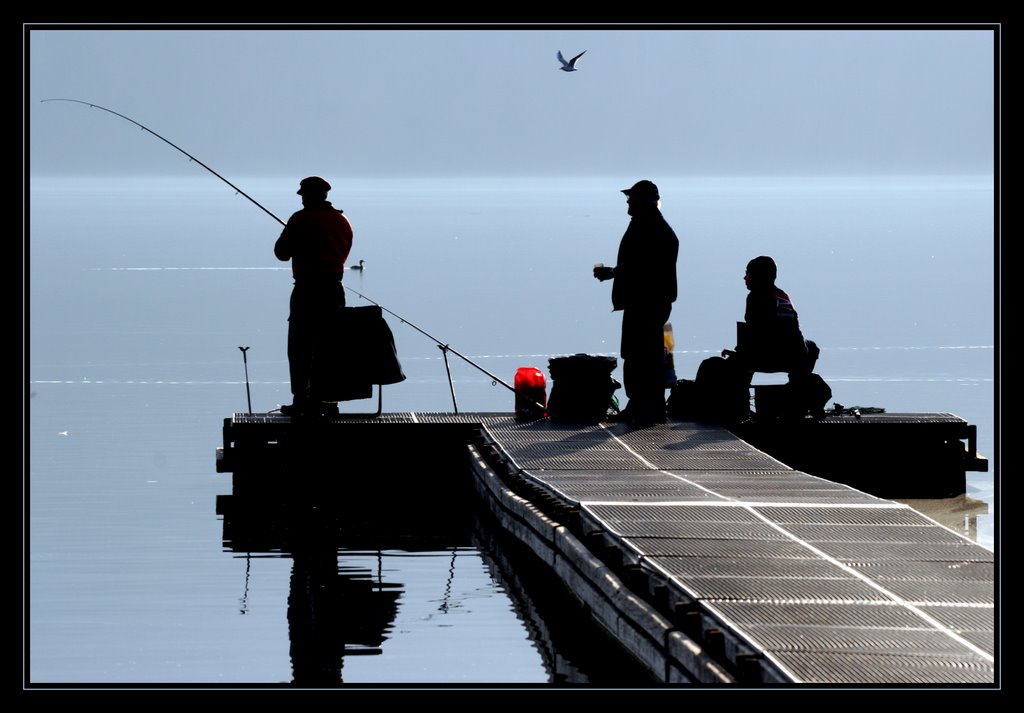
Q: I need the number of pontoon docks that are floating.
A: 1